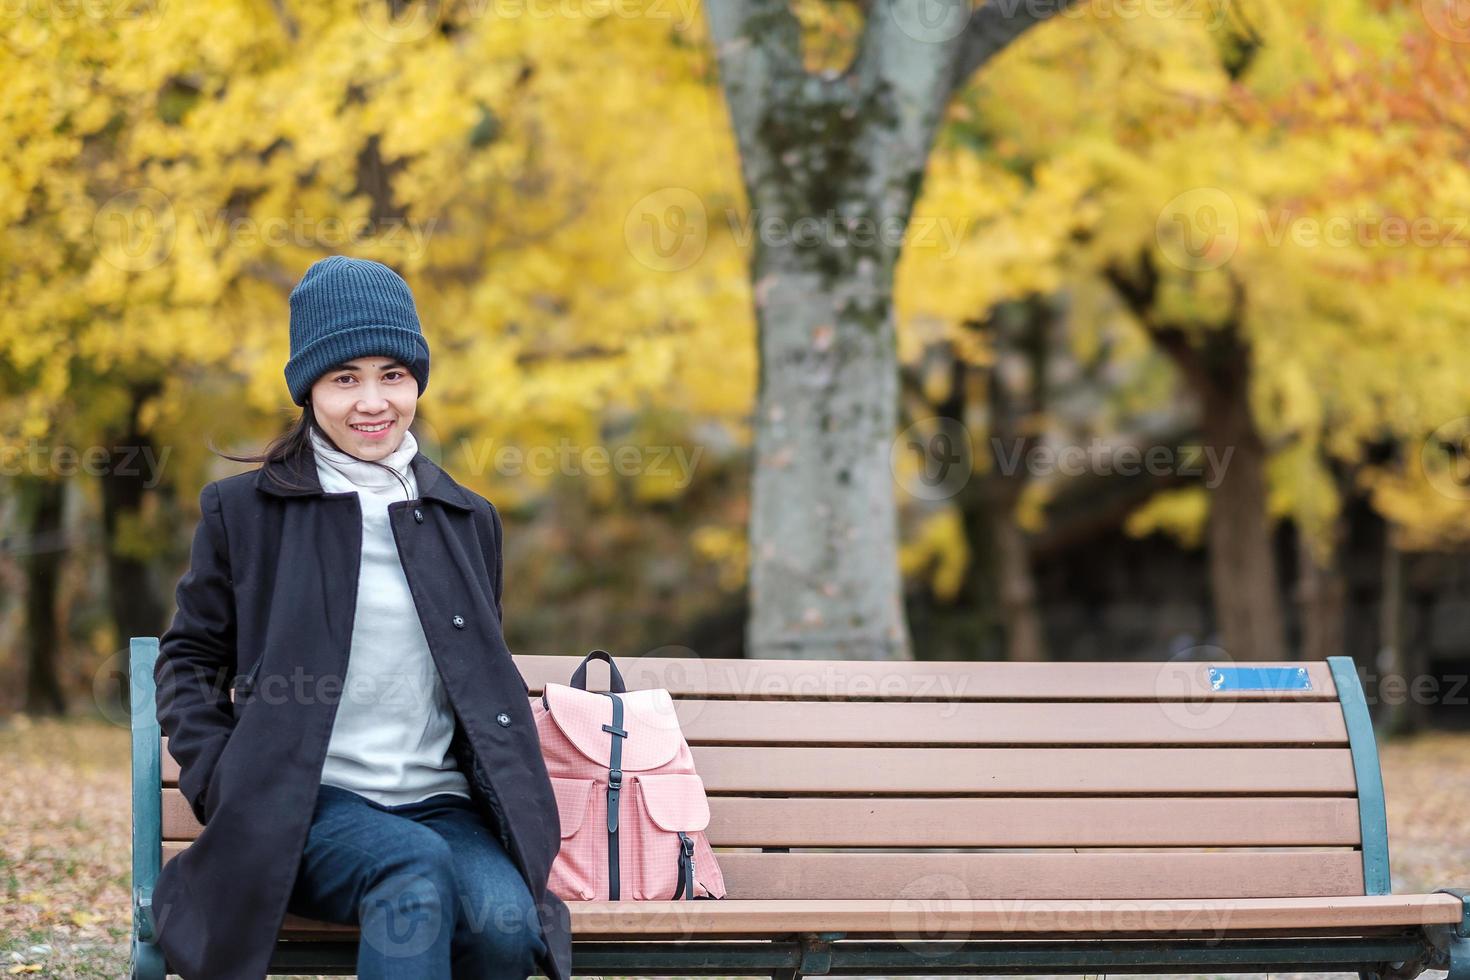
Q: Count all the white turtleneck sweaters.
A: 1